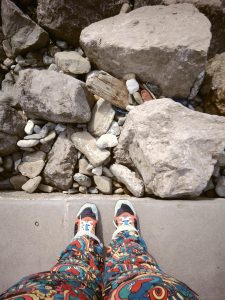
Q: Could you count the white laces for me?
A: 2